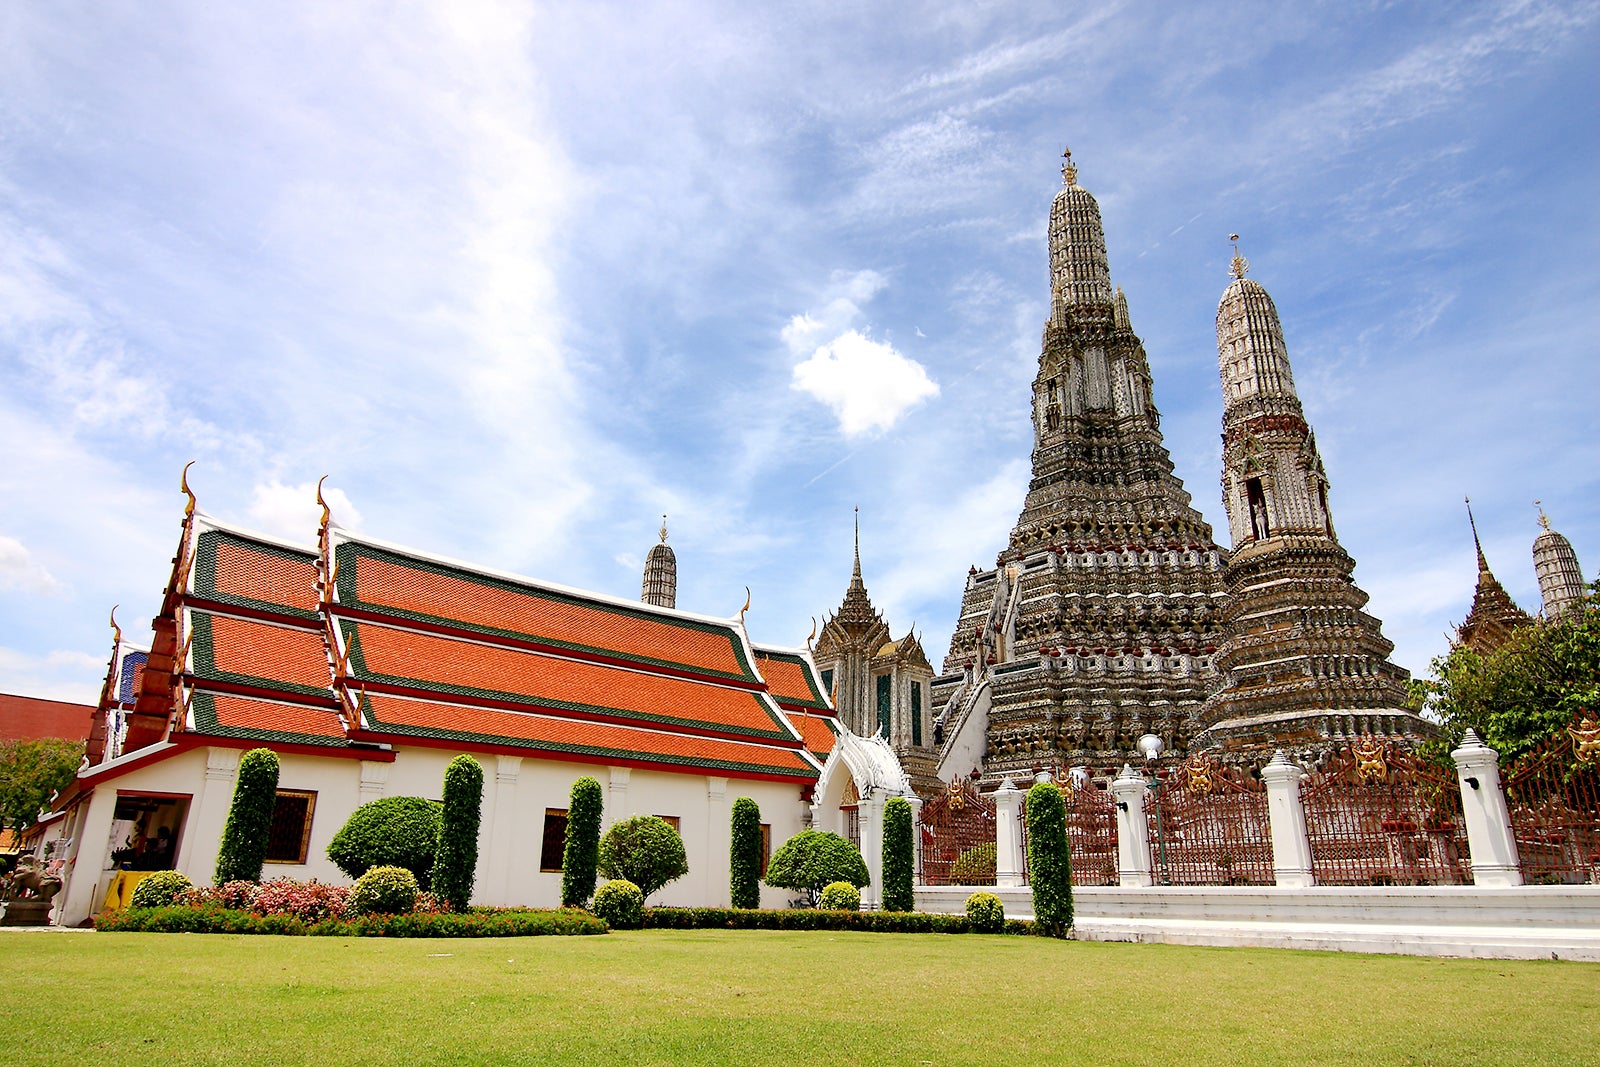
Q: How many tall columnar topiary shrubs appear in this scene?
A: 6